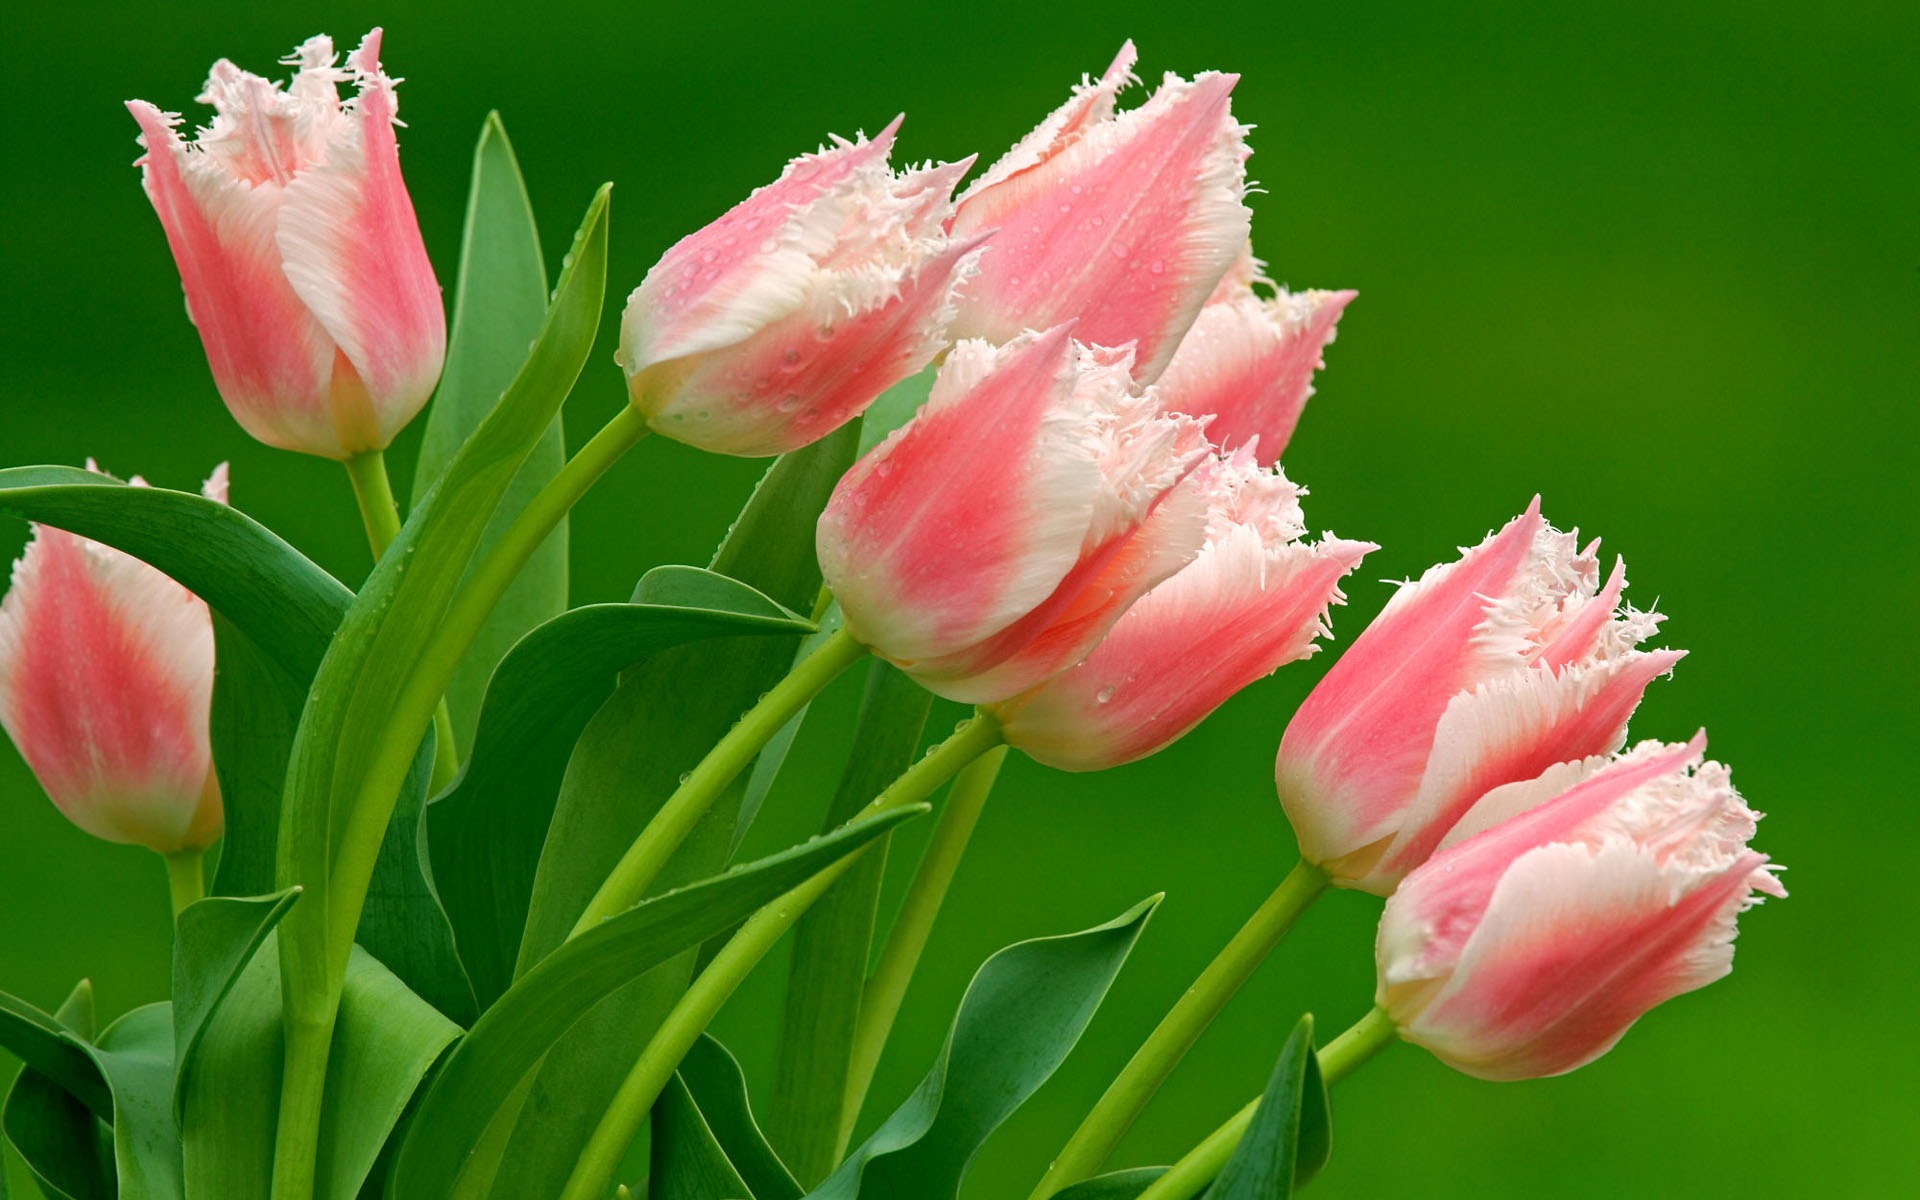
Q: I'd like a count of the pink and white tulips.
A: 9